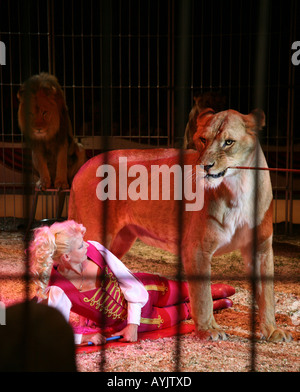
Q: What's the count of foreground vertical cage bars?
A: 4